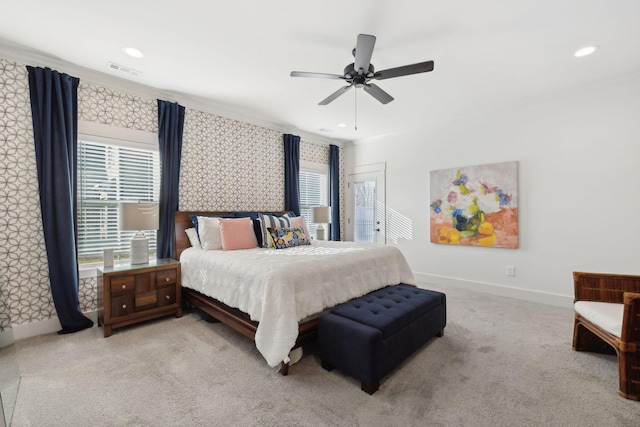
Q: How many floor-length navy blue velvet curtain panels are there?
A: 4